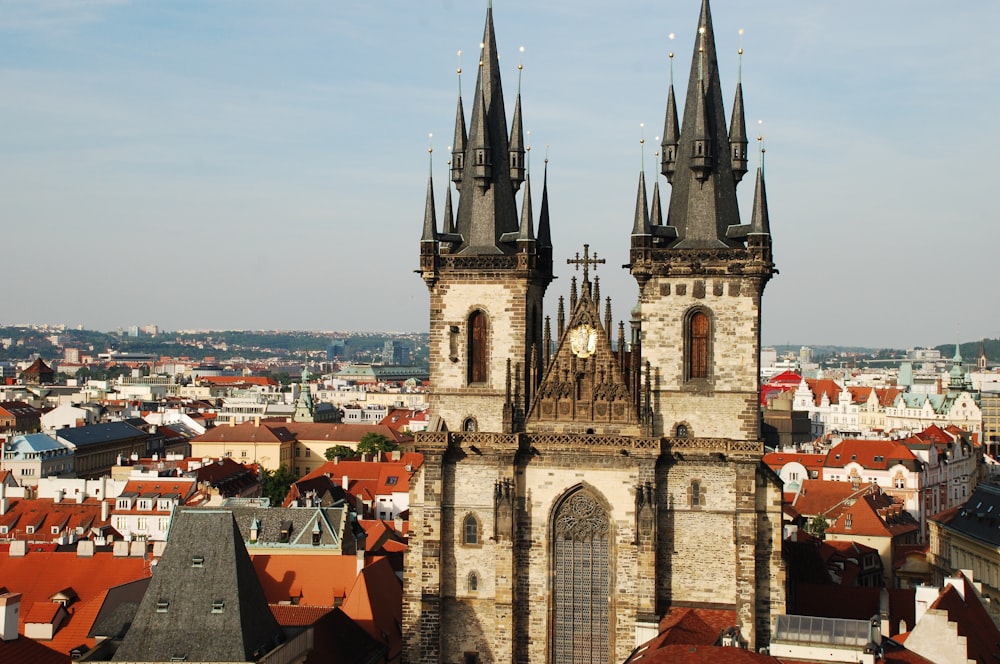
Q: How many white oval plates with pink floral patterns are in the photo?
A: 0